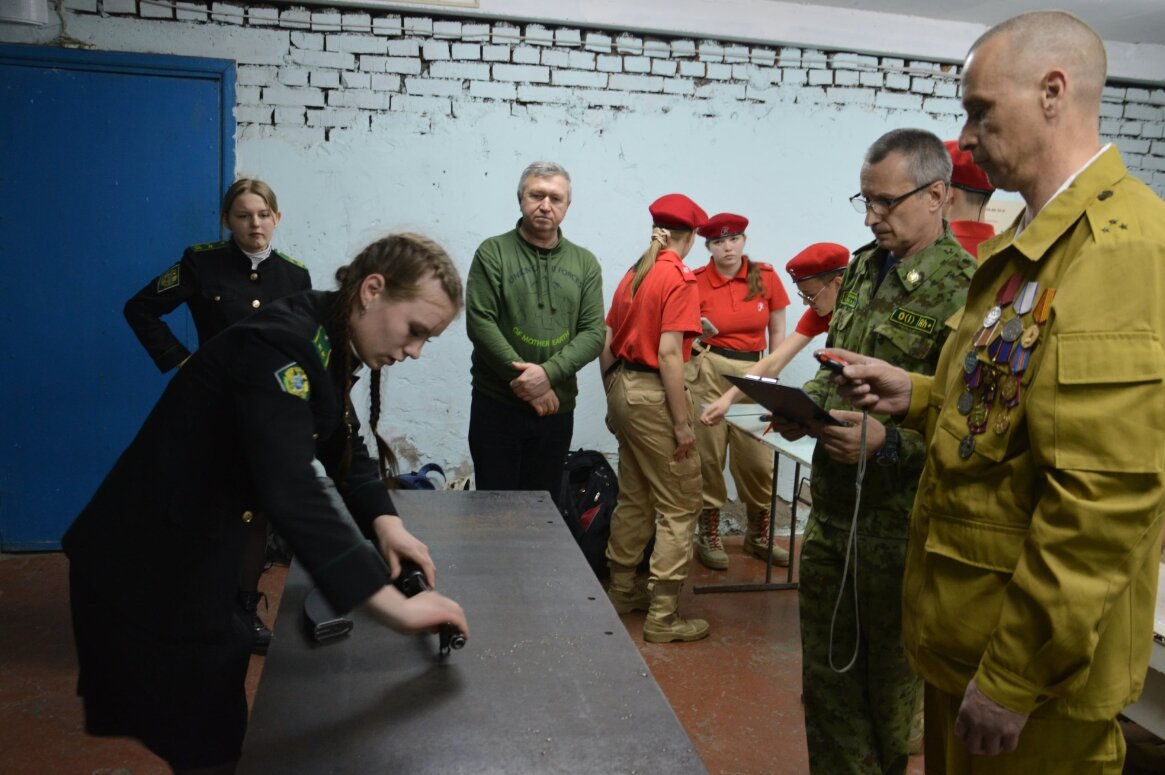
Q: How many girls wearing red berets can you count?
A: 2